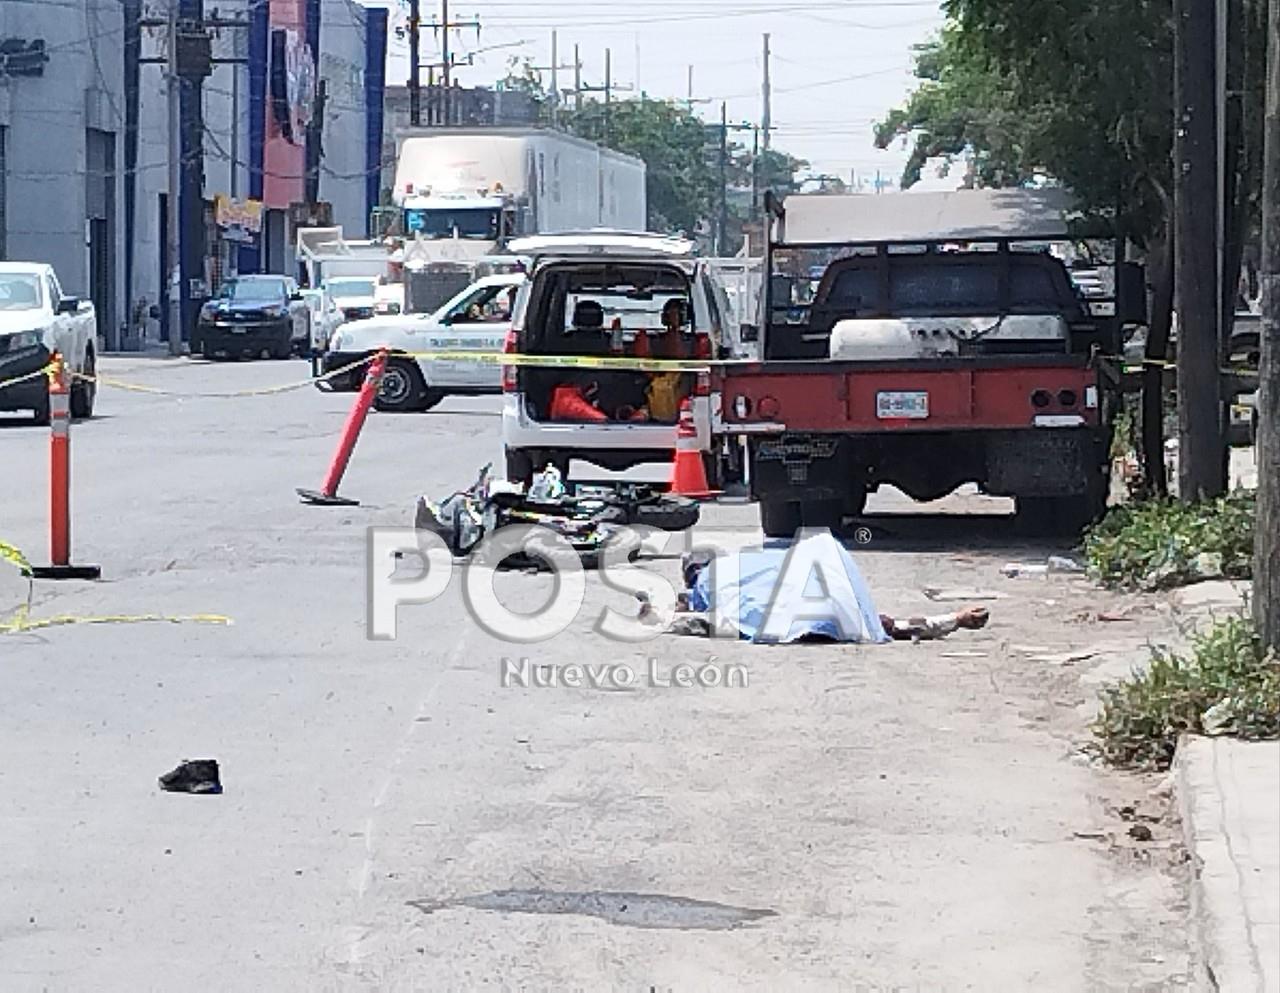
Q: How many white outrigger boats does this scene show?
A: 0